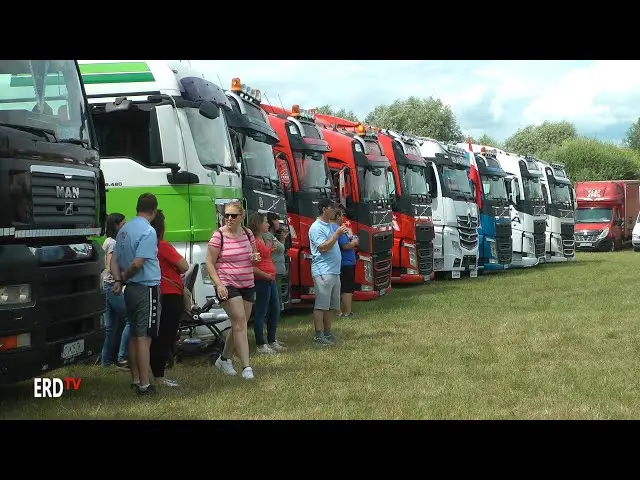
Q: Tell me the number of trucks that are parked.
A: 11